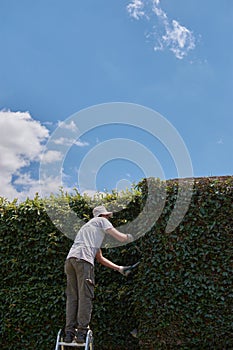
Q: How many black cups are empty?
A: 0